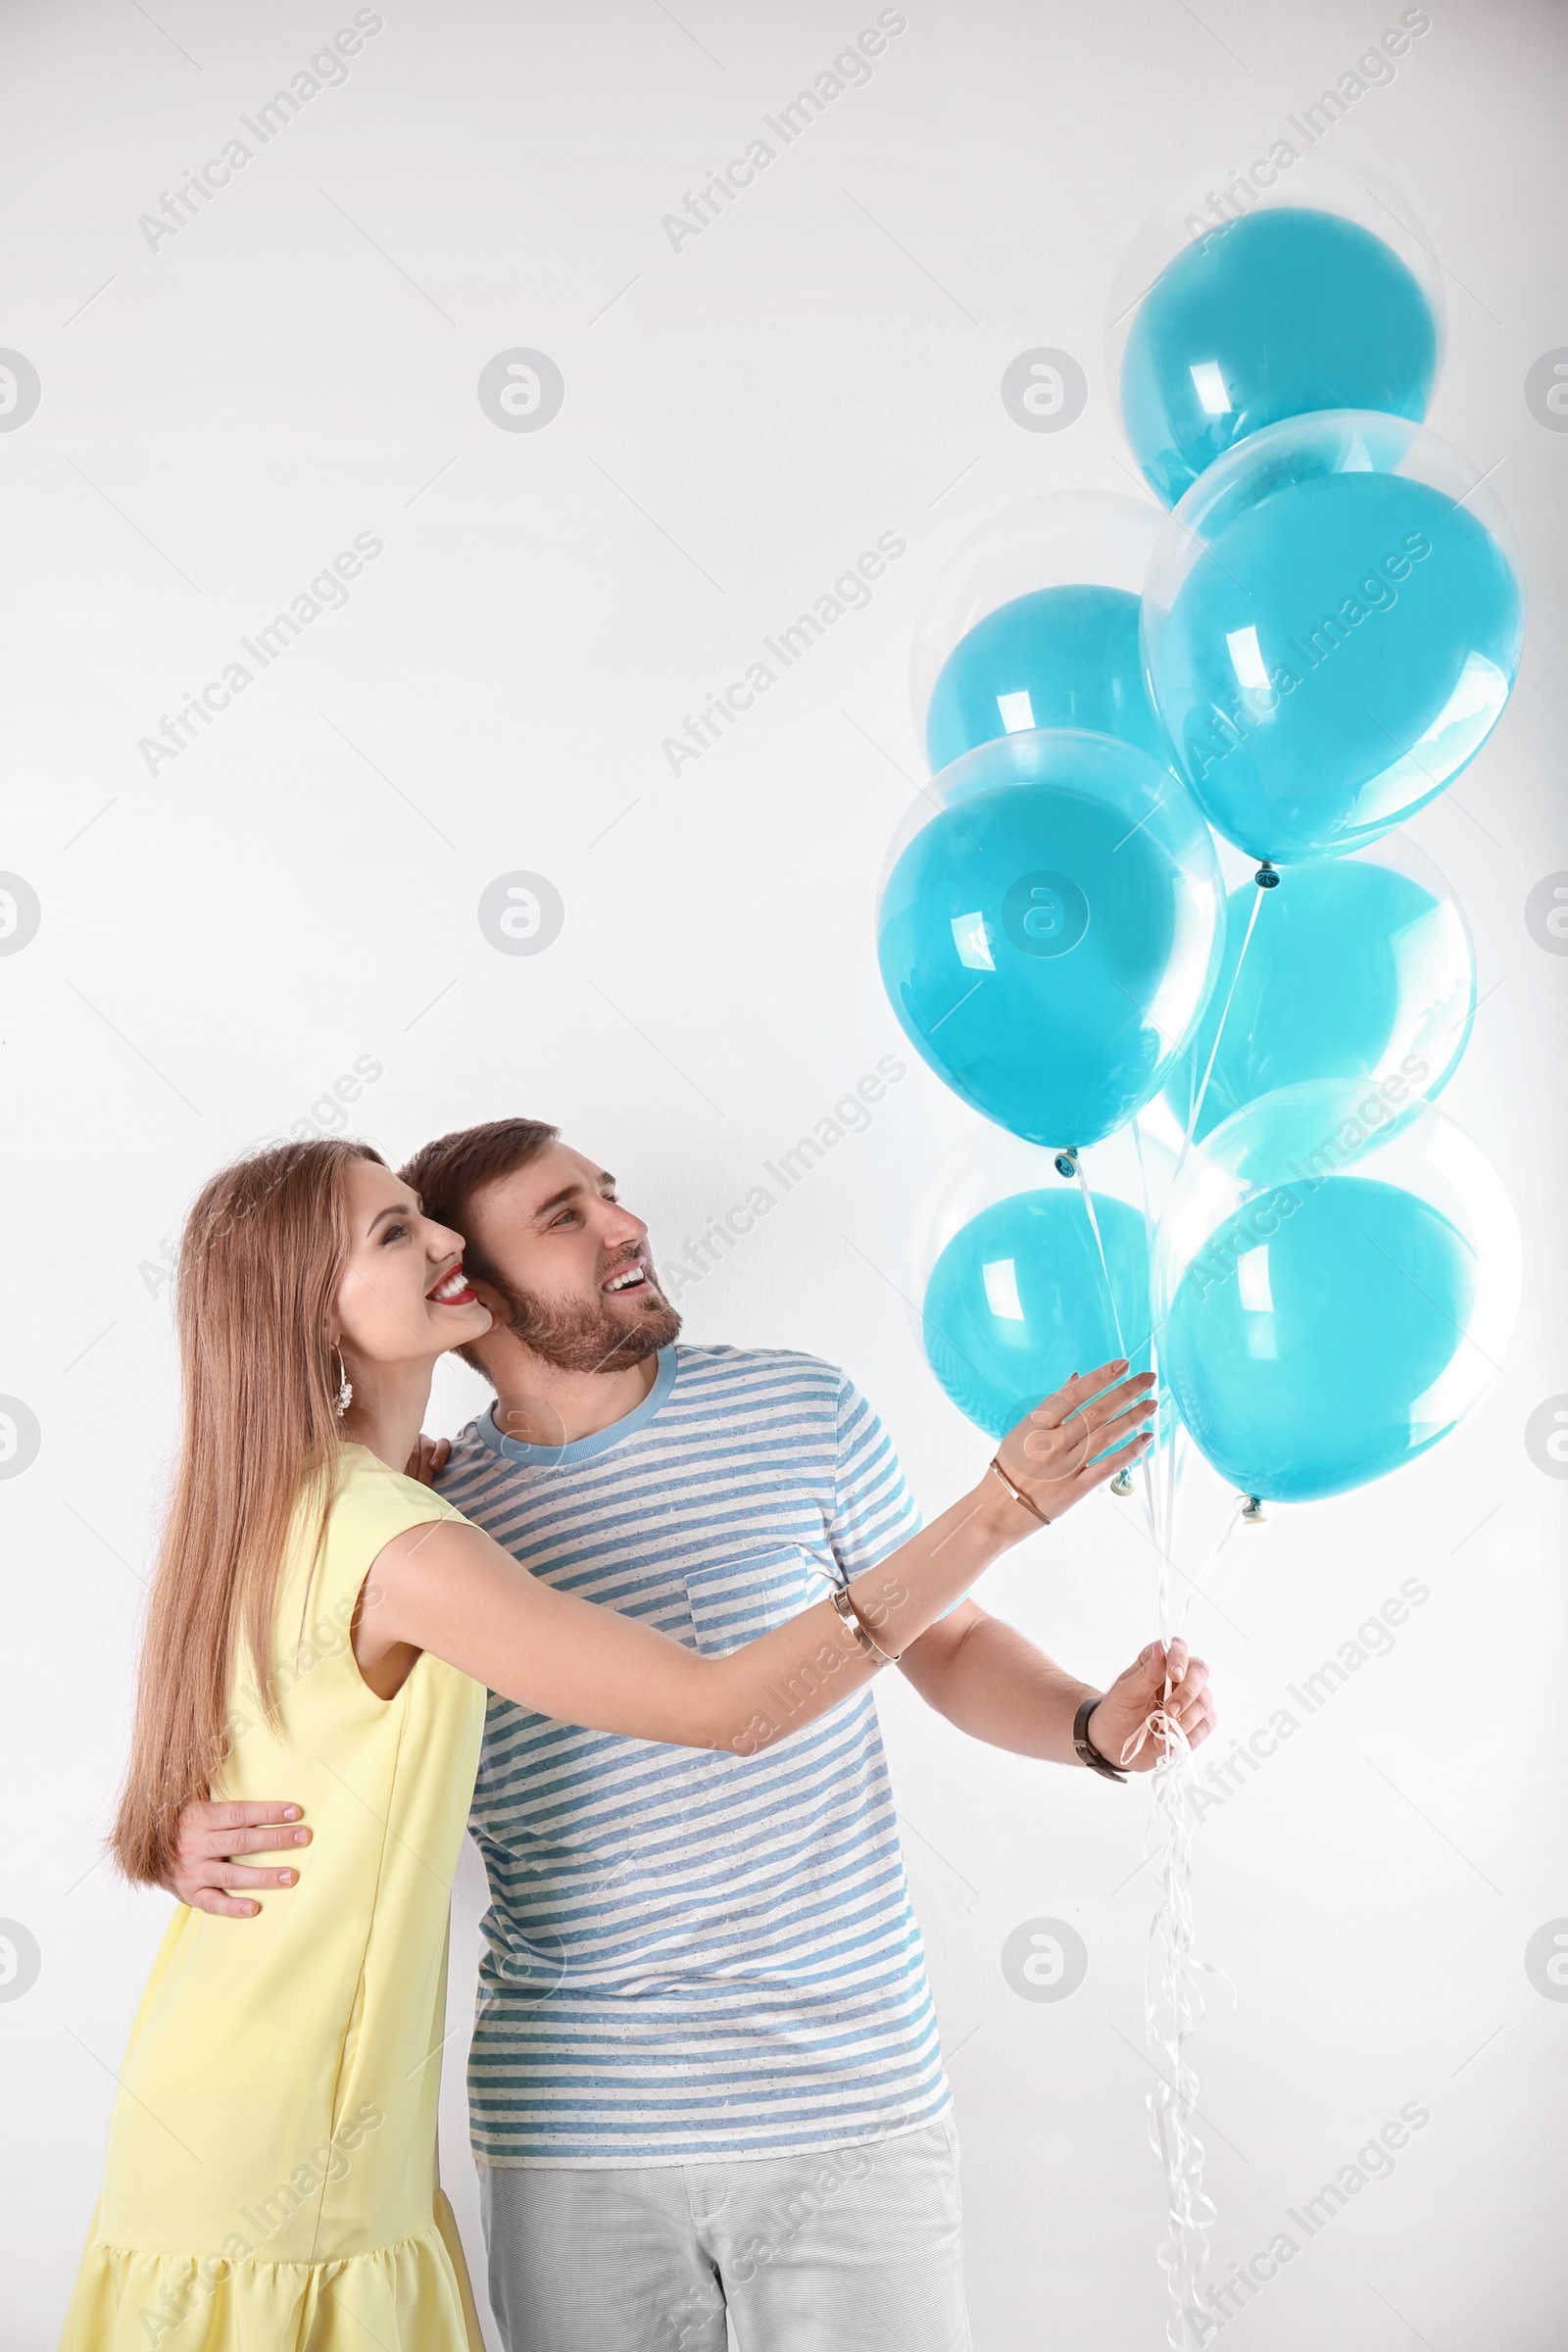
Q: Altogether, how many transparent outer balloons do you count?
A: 7